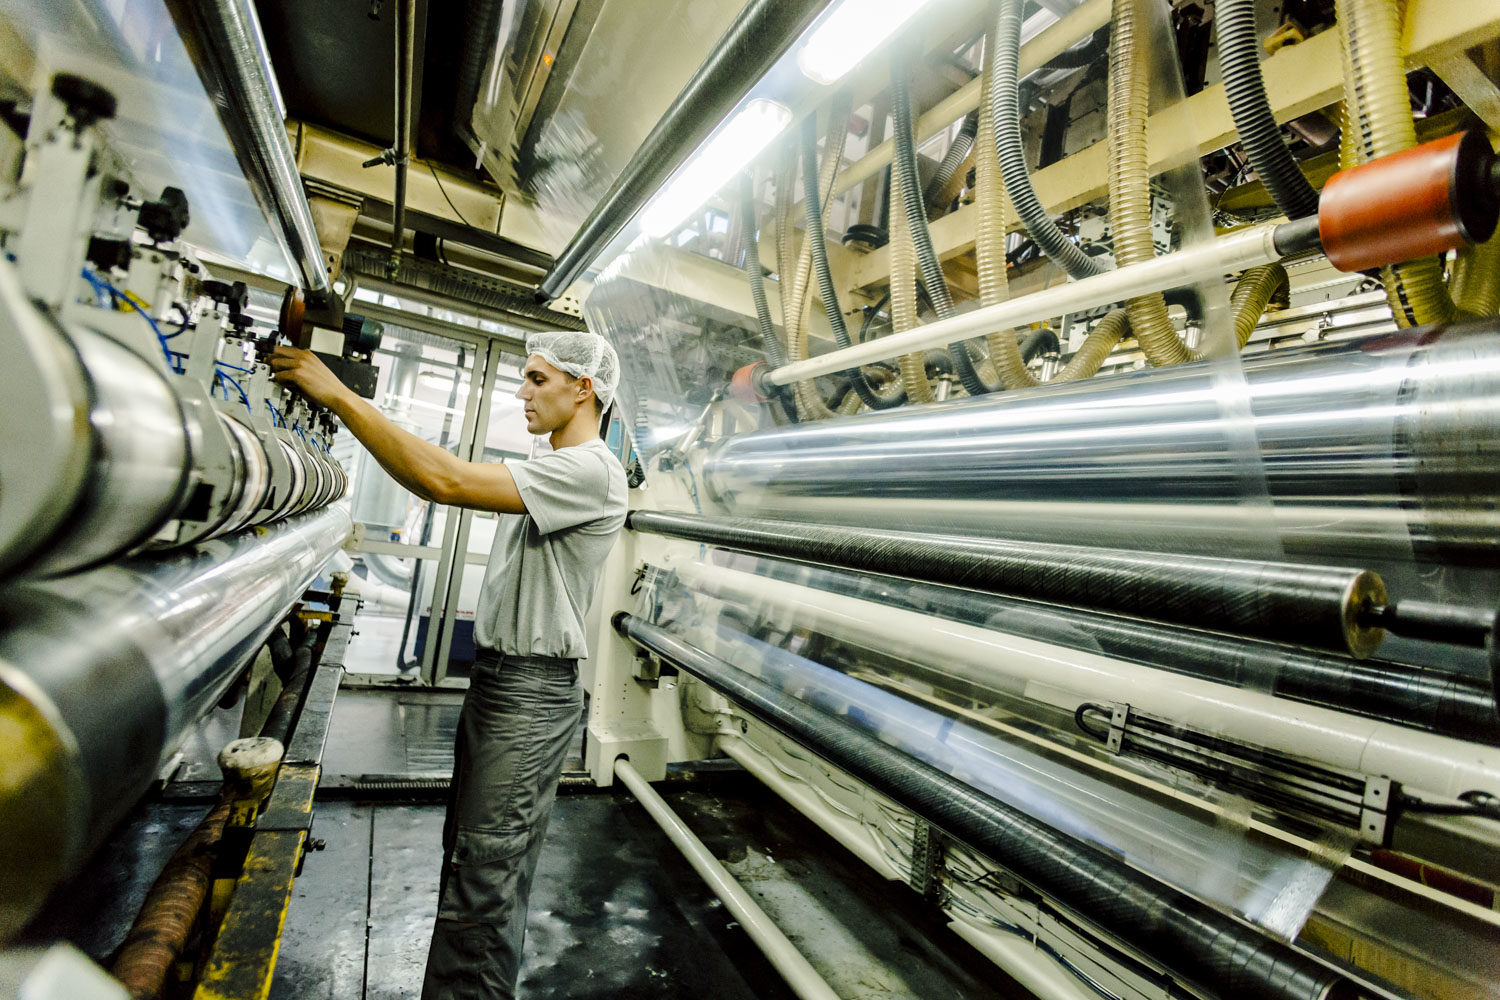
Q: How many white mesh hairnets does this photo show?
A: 1